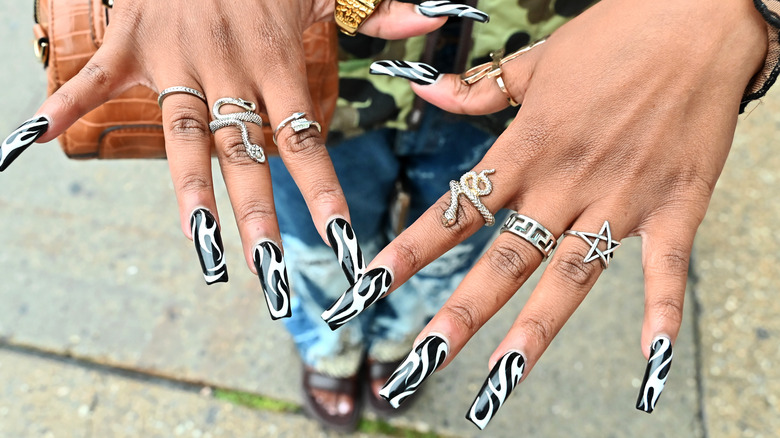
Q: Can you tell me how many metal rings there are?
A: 8